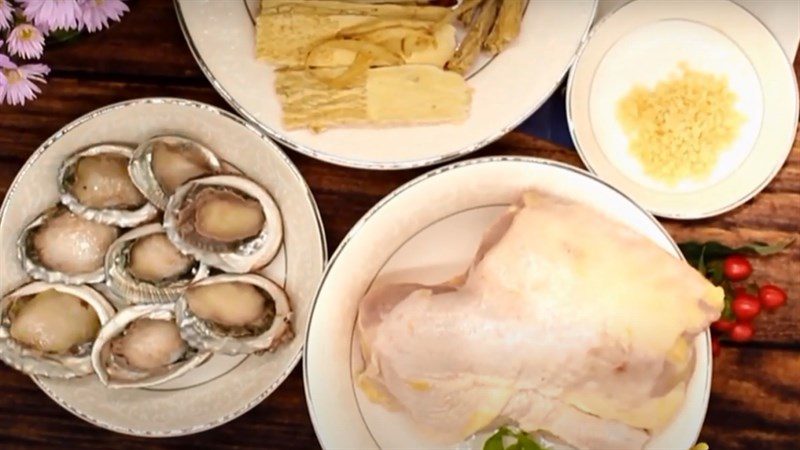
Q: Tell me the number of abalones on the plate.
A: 8